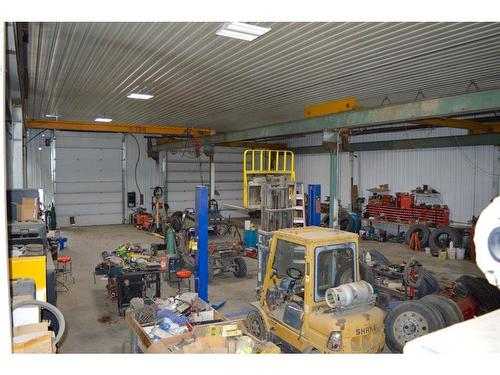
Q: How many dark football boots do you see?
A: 0